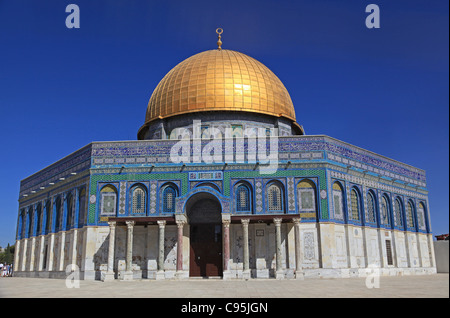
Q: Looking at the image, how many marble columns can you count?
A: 8